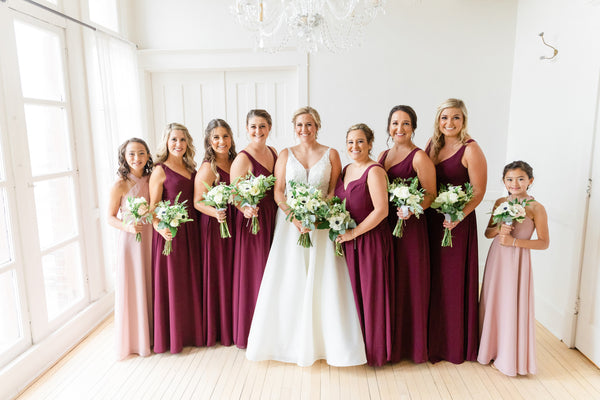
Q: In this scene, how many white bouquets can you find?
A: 9